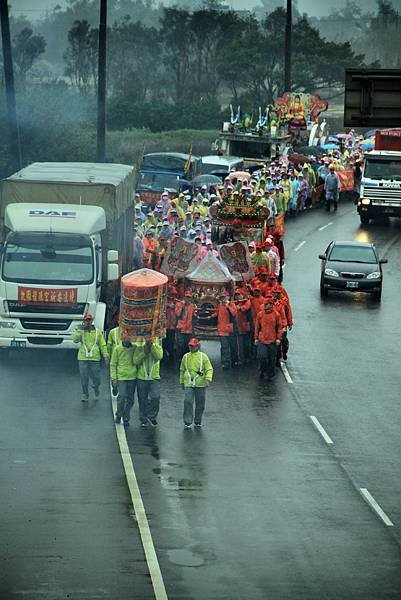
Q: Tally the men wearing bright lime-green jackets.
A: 5